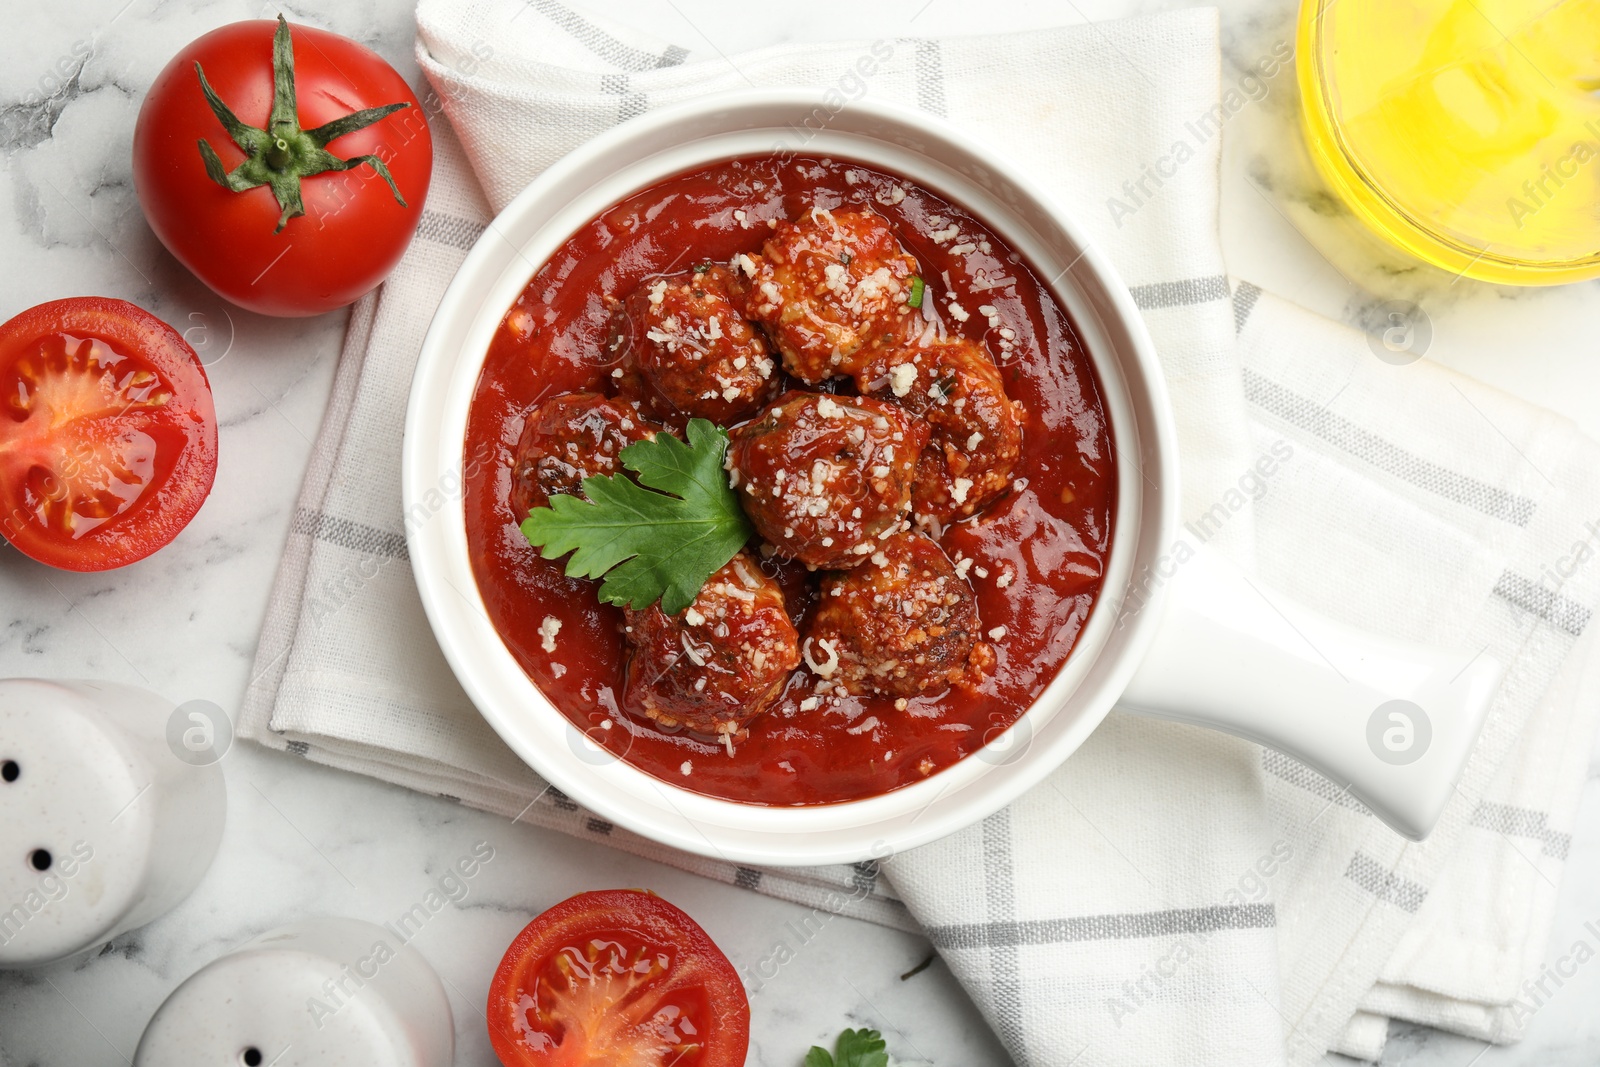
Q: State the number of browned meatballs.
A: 7